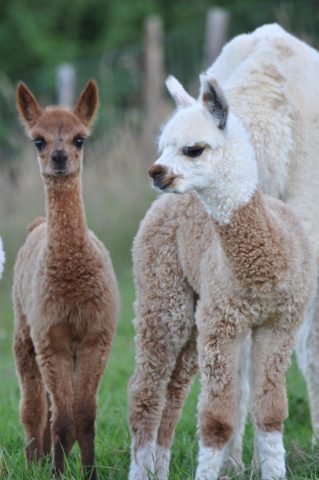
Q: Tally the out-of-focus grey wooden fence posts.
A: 3